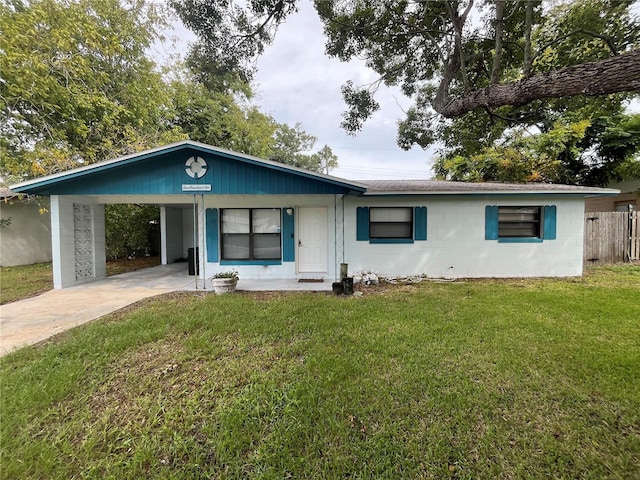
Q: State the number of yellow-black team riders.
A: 0